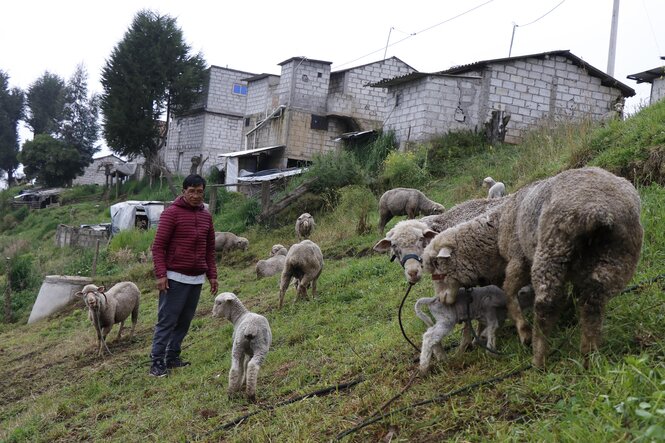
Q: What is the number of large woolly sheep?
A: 2